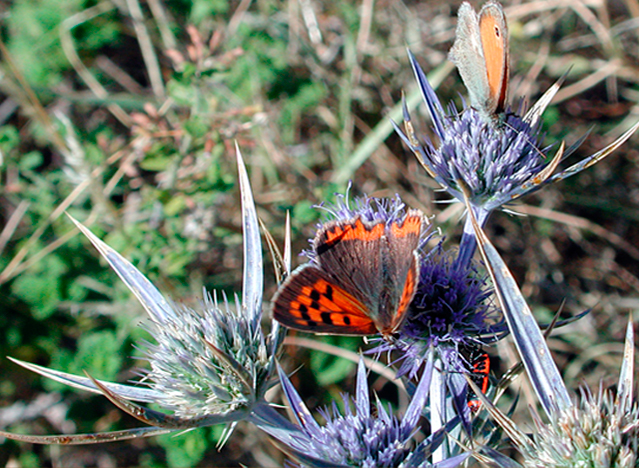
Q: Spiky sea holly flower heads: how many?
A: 5